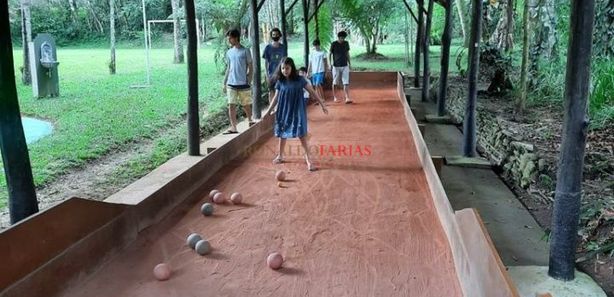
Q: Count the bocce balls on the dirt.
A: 9